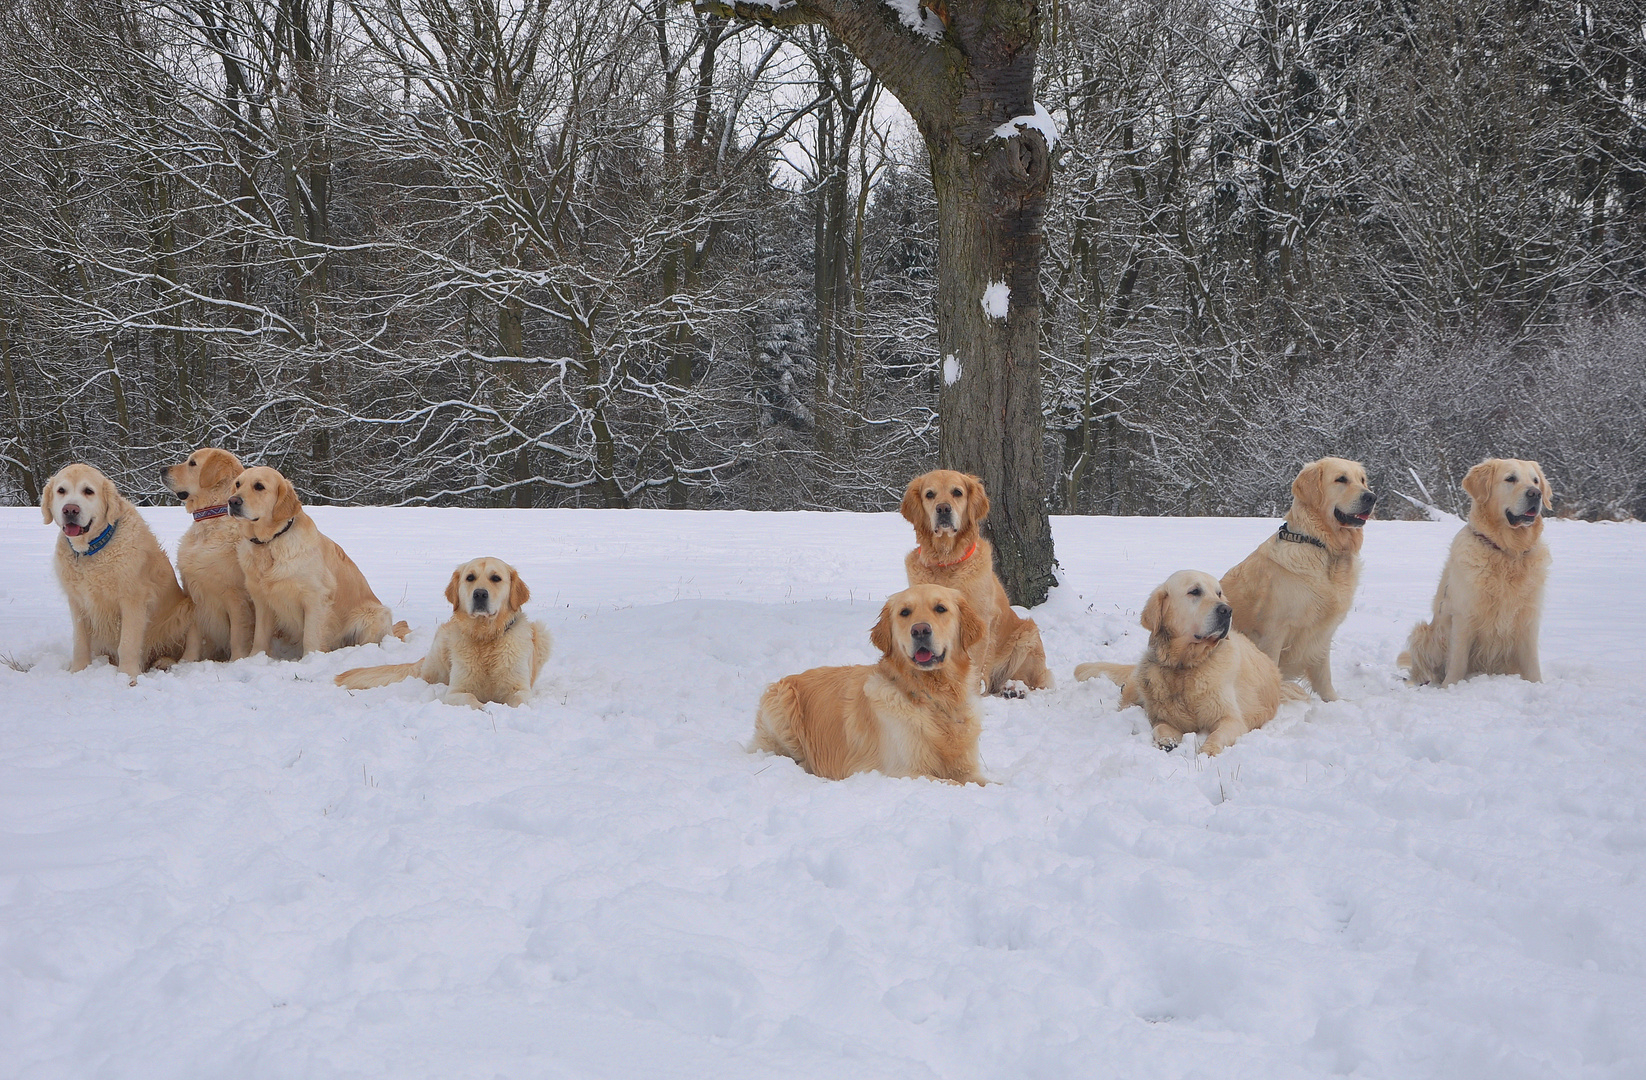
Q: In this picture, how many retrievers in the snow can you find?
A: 9